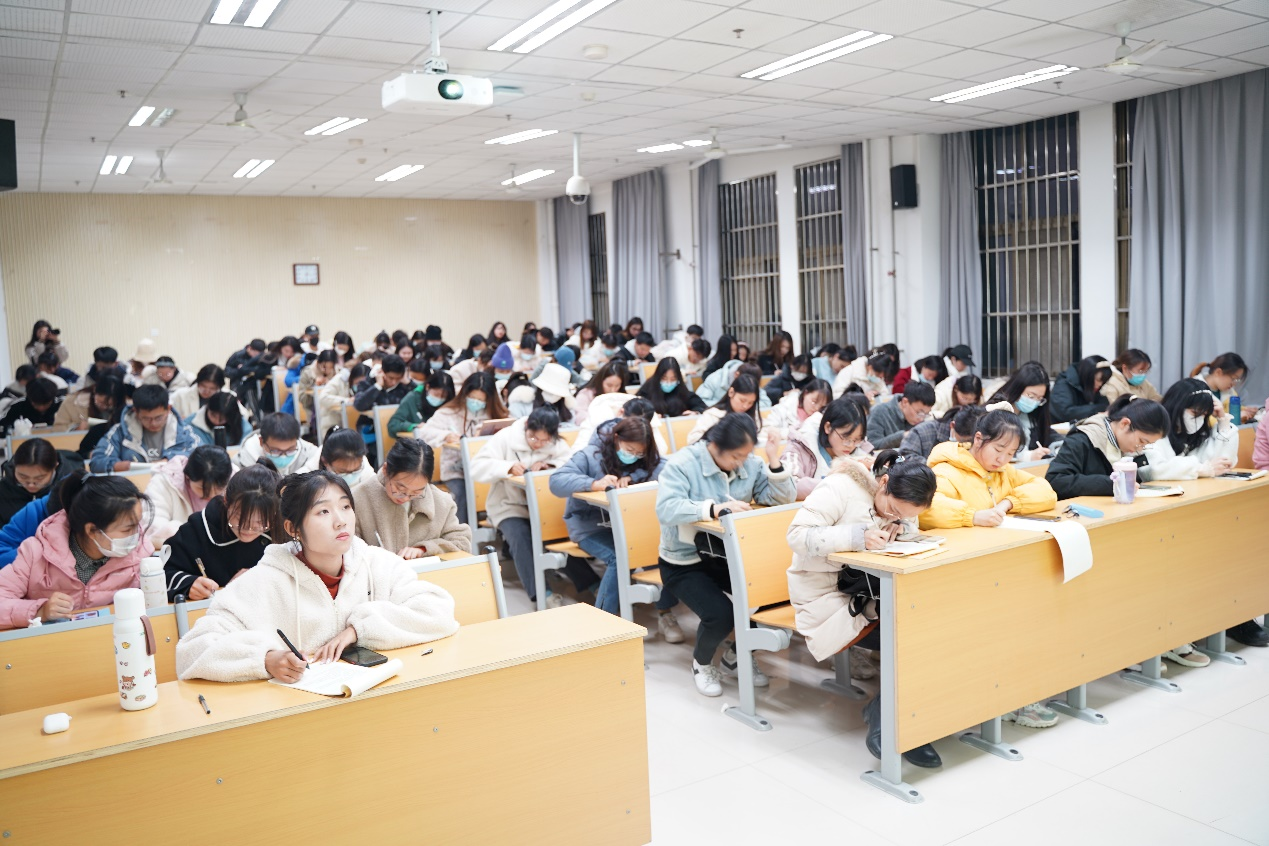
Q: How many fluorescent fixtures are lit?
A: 12